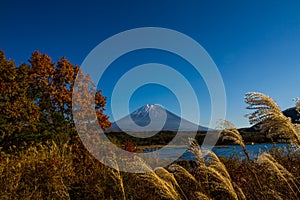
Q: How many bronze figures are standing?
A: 0